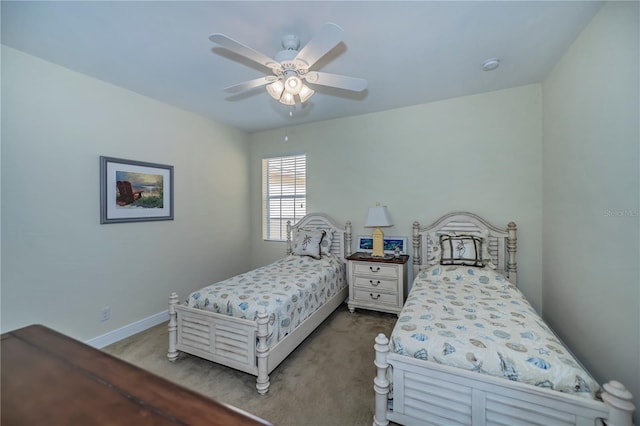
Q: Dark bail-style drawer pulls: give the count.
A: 3